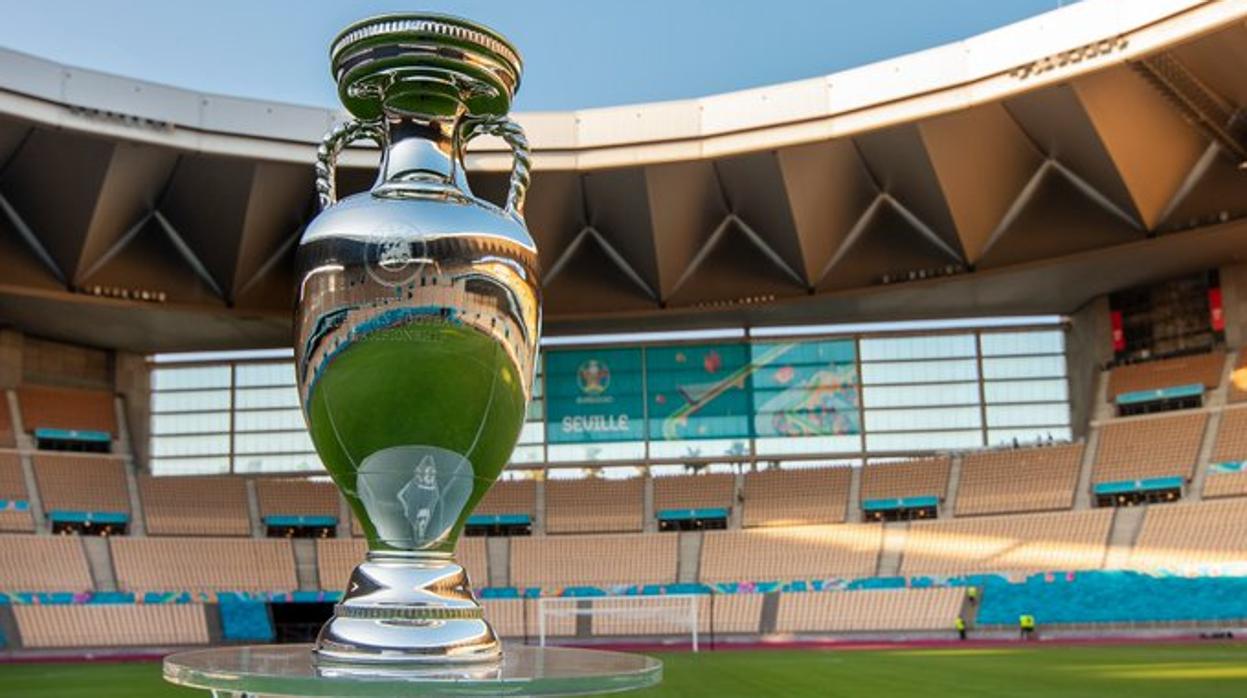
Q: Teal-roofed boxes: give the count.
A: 8